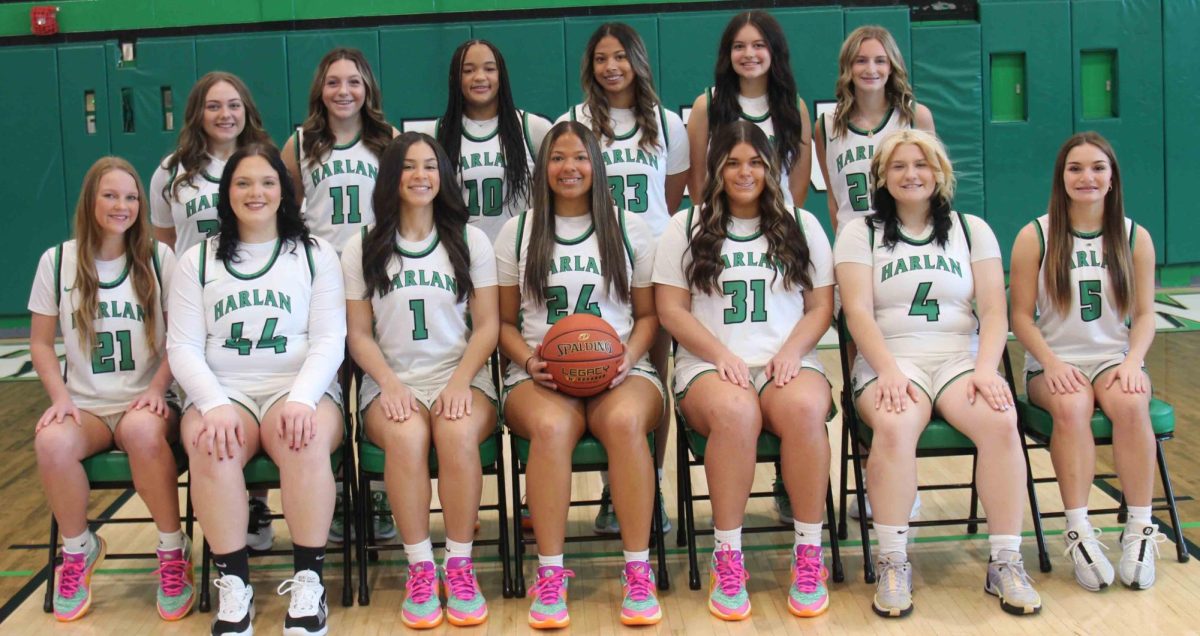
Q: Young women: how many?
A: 13